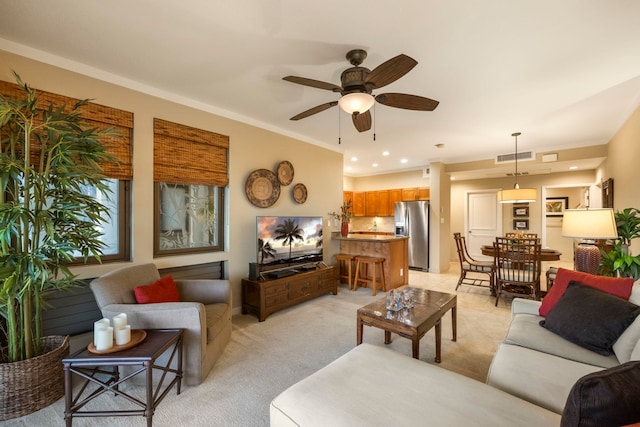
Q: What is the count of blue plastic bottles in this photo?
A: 0